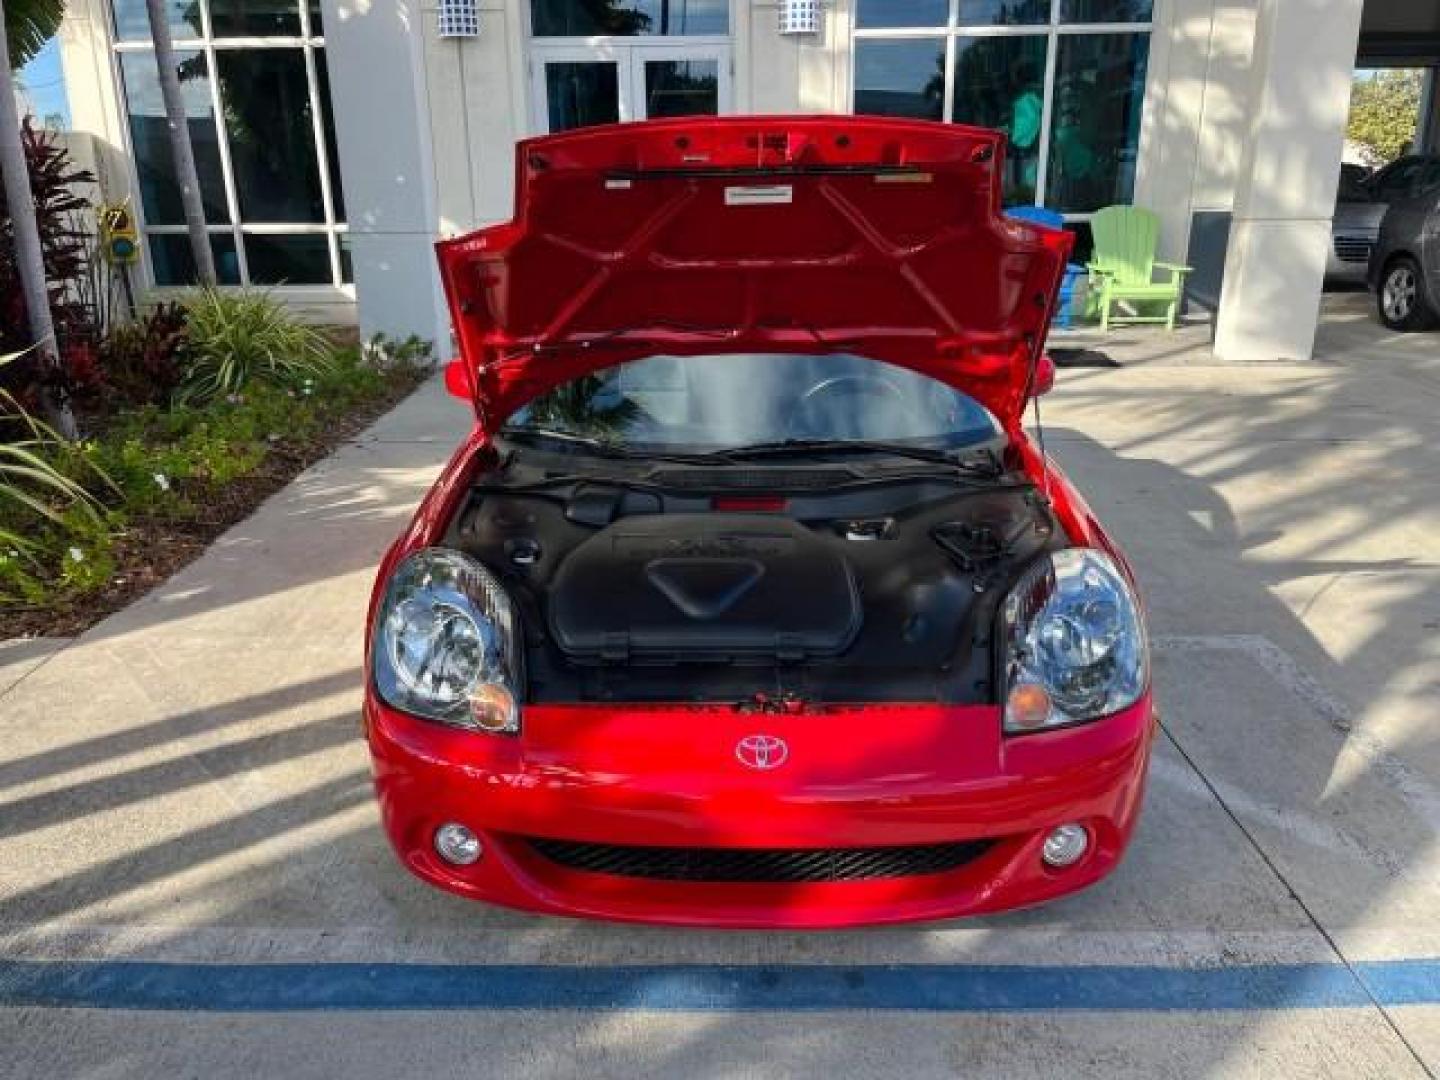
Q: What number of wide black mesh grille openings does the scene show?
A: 1